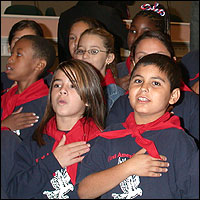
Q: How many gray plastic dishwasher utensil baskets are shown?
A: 0